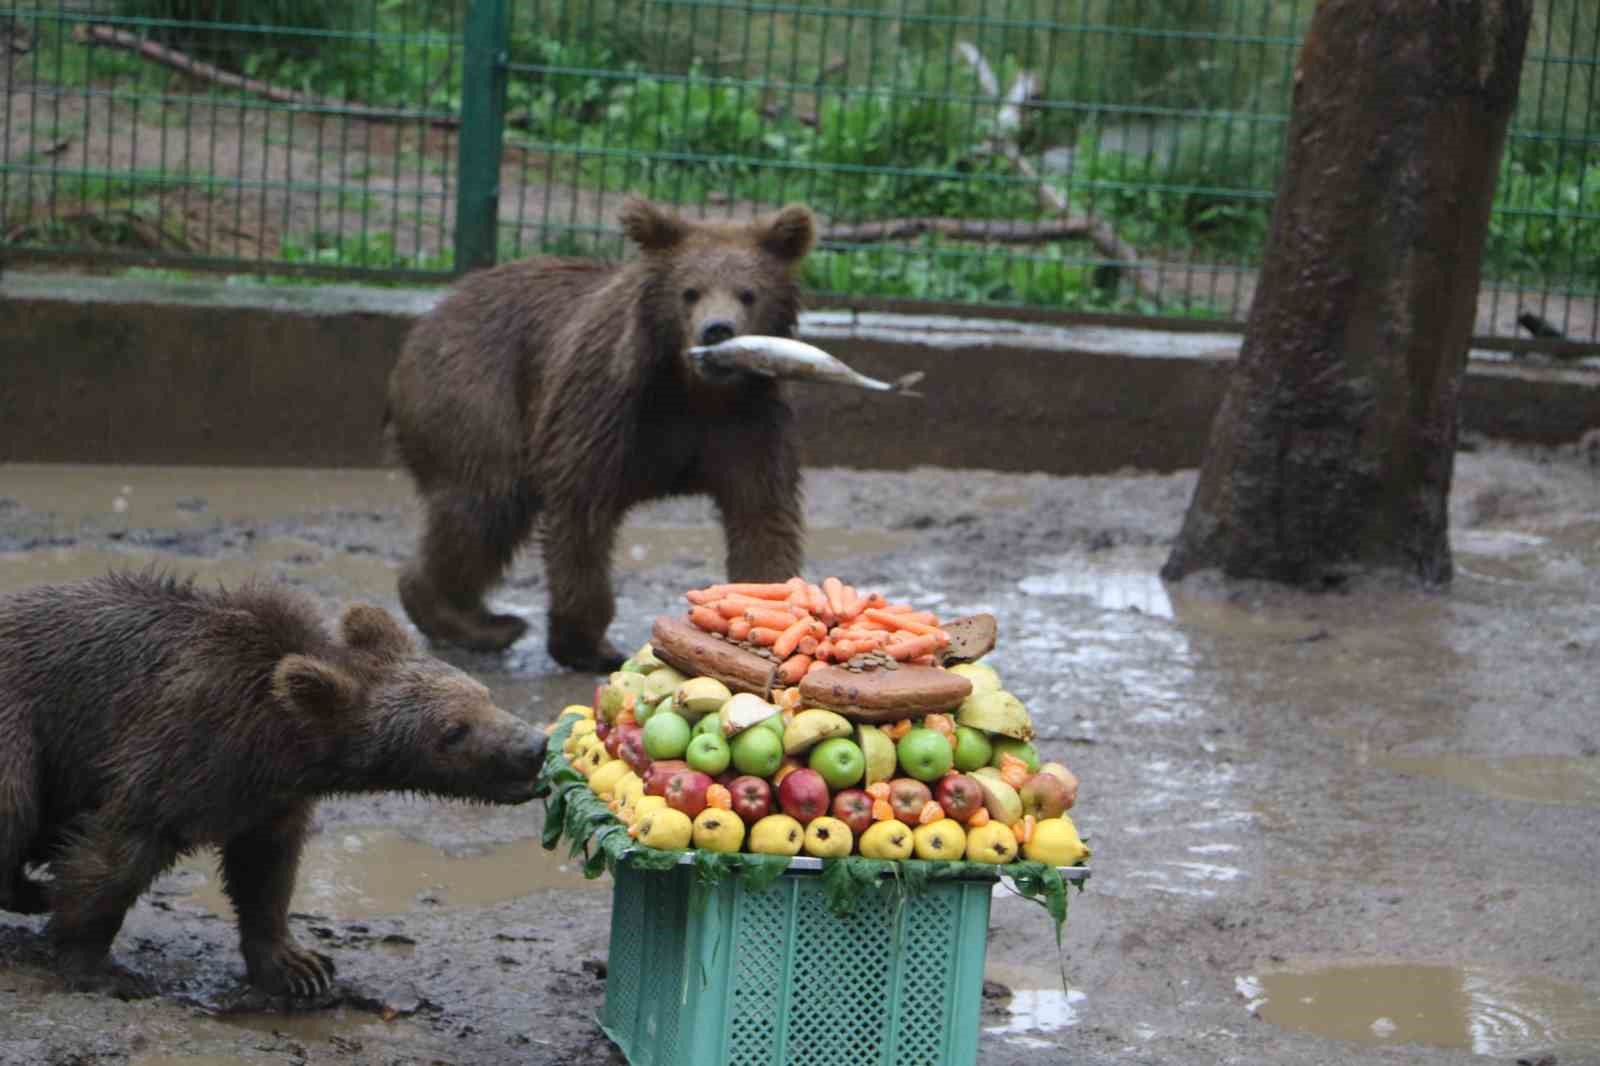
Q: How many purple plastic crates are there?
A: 0